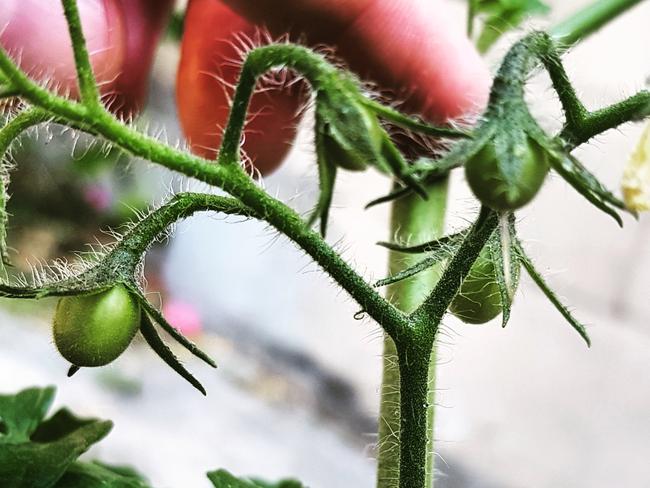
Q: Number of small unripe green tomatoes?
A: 4